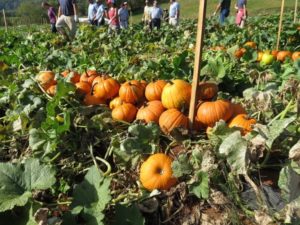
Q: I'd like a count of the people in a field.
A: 11